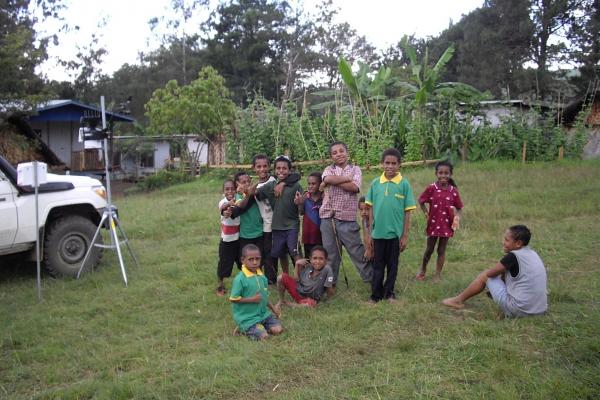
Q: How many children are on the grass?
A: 12